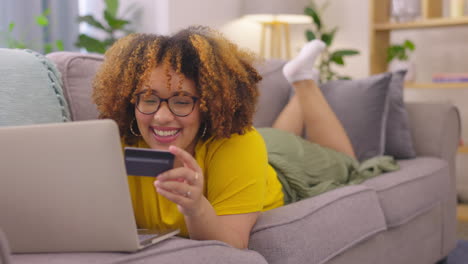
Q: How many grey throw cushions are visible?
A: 2